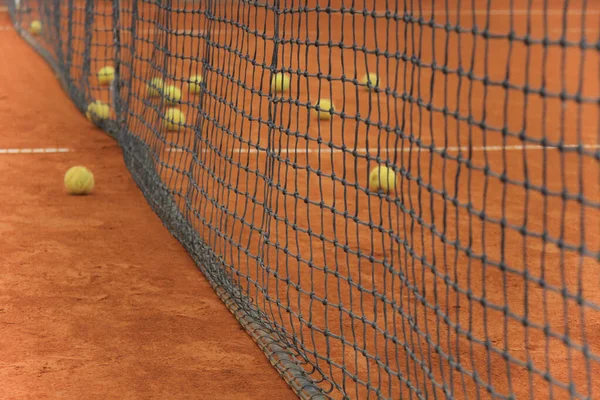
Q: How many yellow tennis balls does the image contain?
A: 12